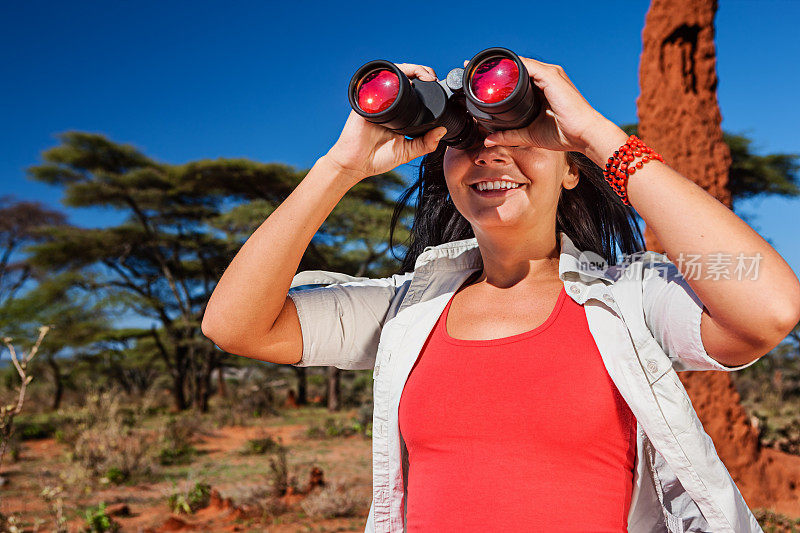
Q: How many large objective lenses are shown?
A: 2